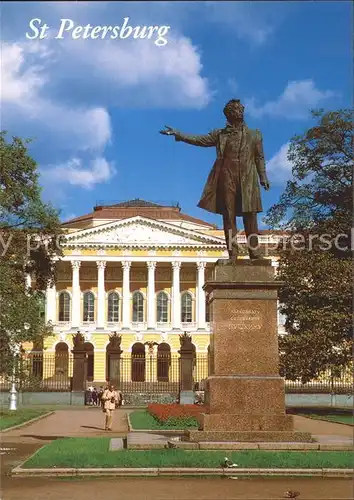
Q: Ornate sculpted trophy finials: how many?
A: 3